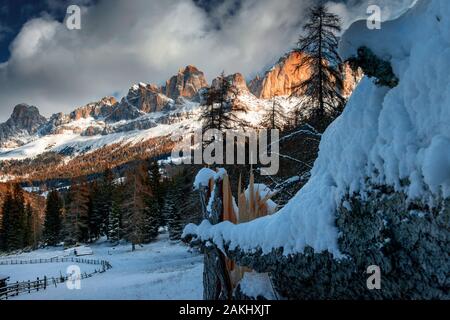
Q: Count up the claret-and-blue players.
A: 0